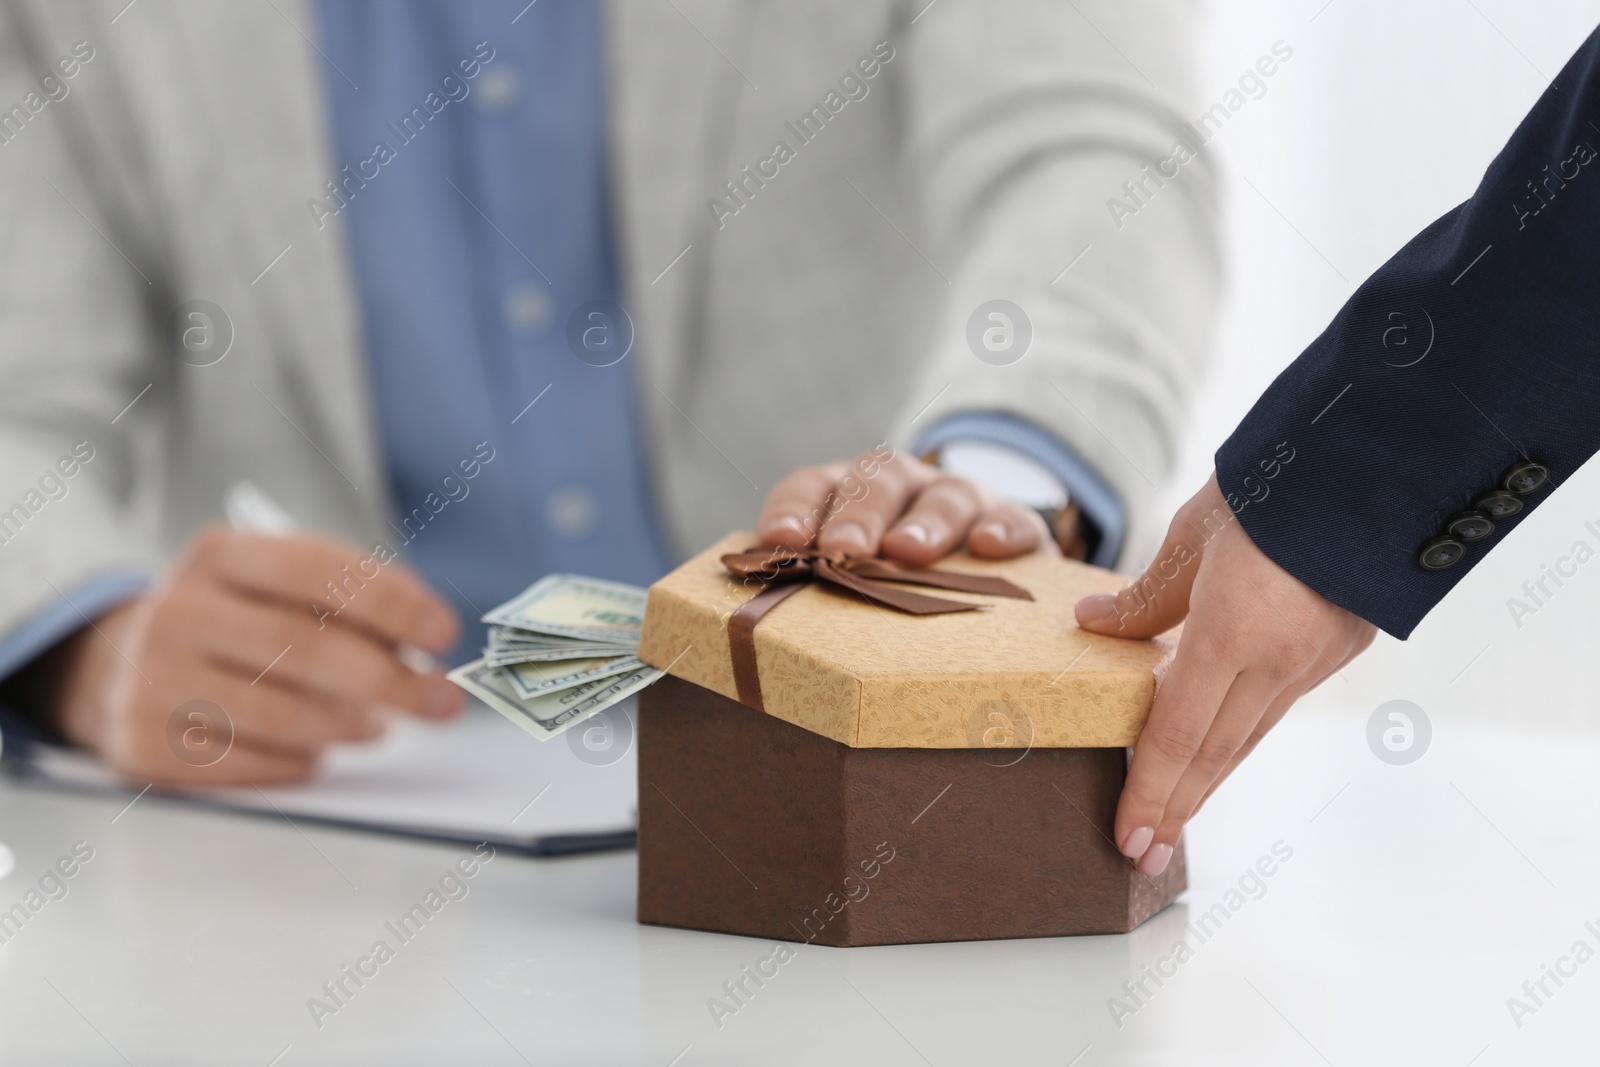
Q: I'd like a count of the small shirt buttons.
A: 3